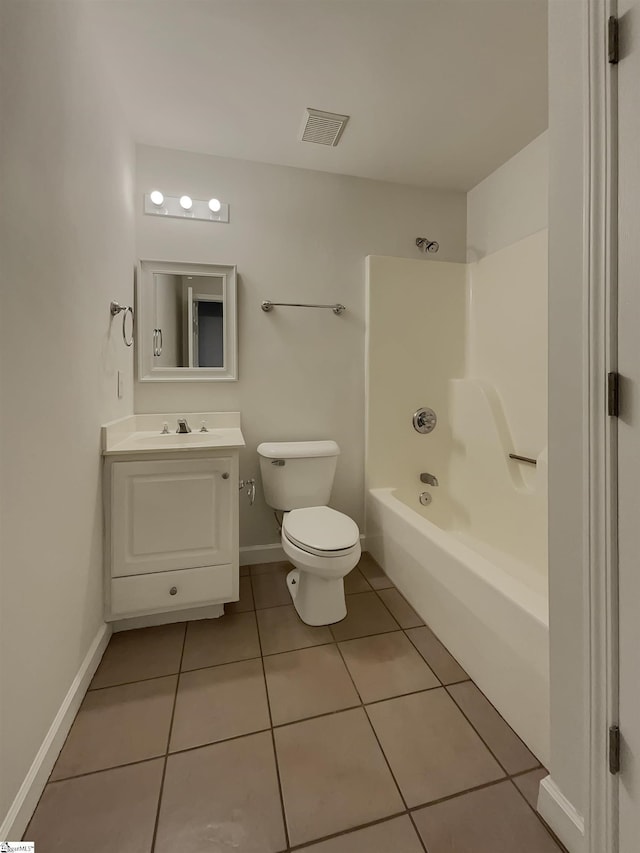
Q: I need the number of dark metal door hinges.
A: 3